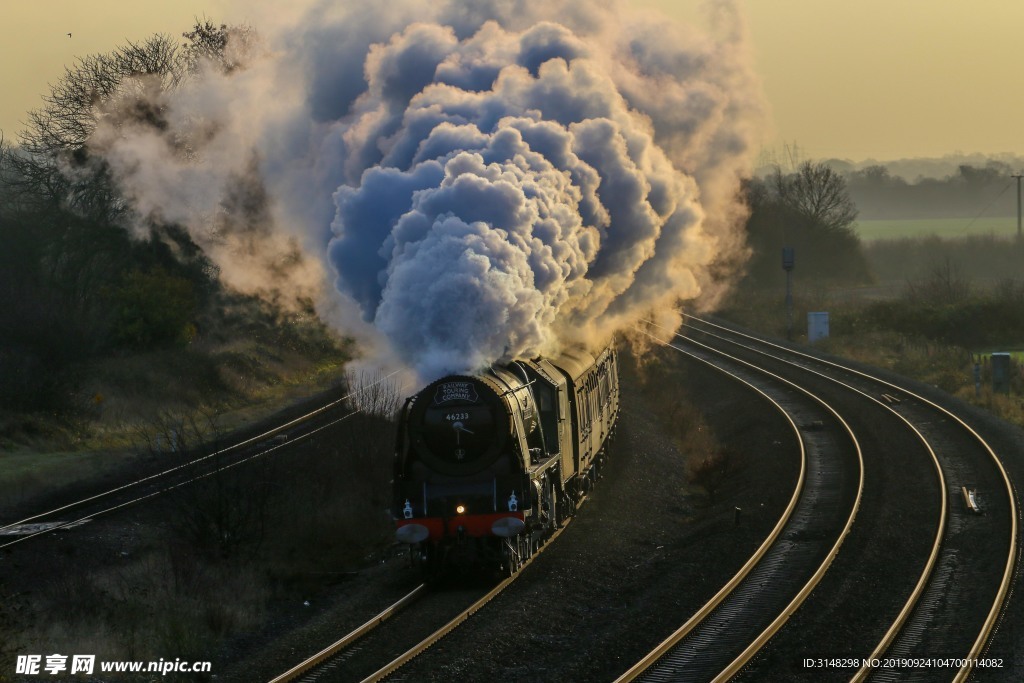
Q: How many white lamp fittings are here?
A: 2